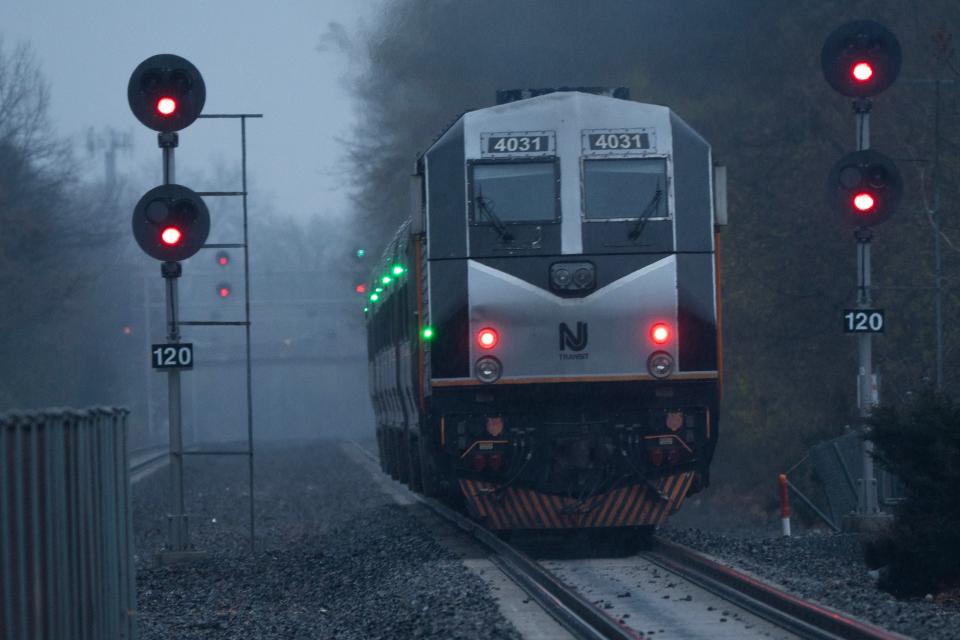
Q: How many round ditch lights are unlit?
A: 2